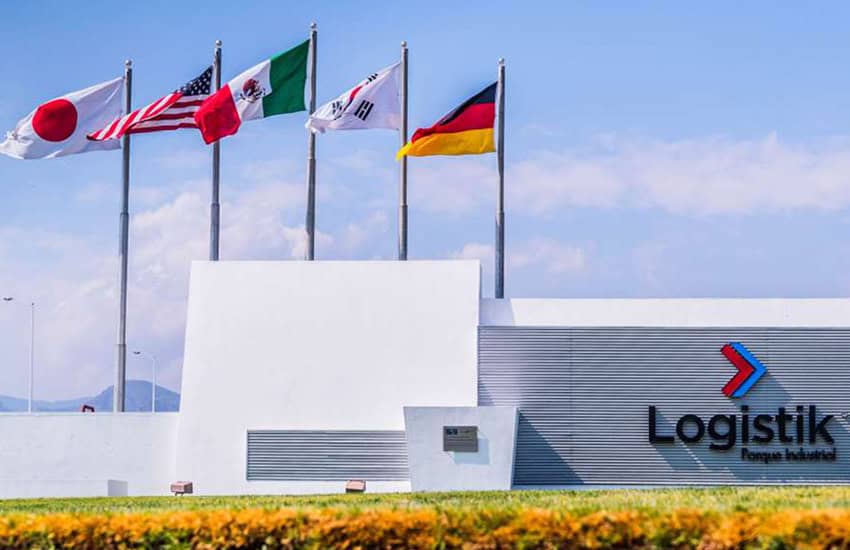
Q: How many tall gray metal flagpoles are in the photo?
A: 5